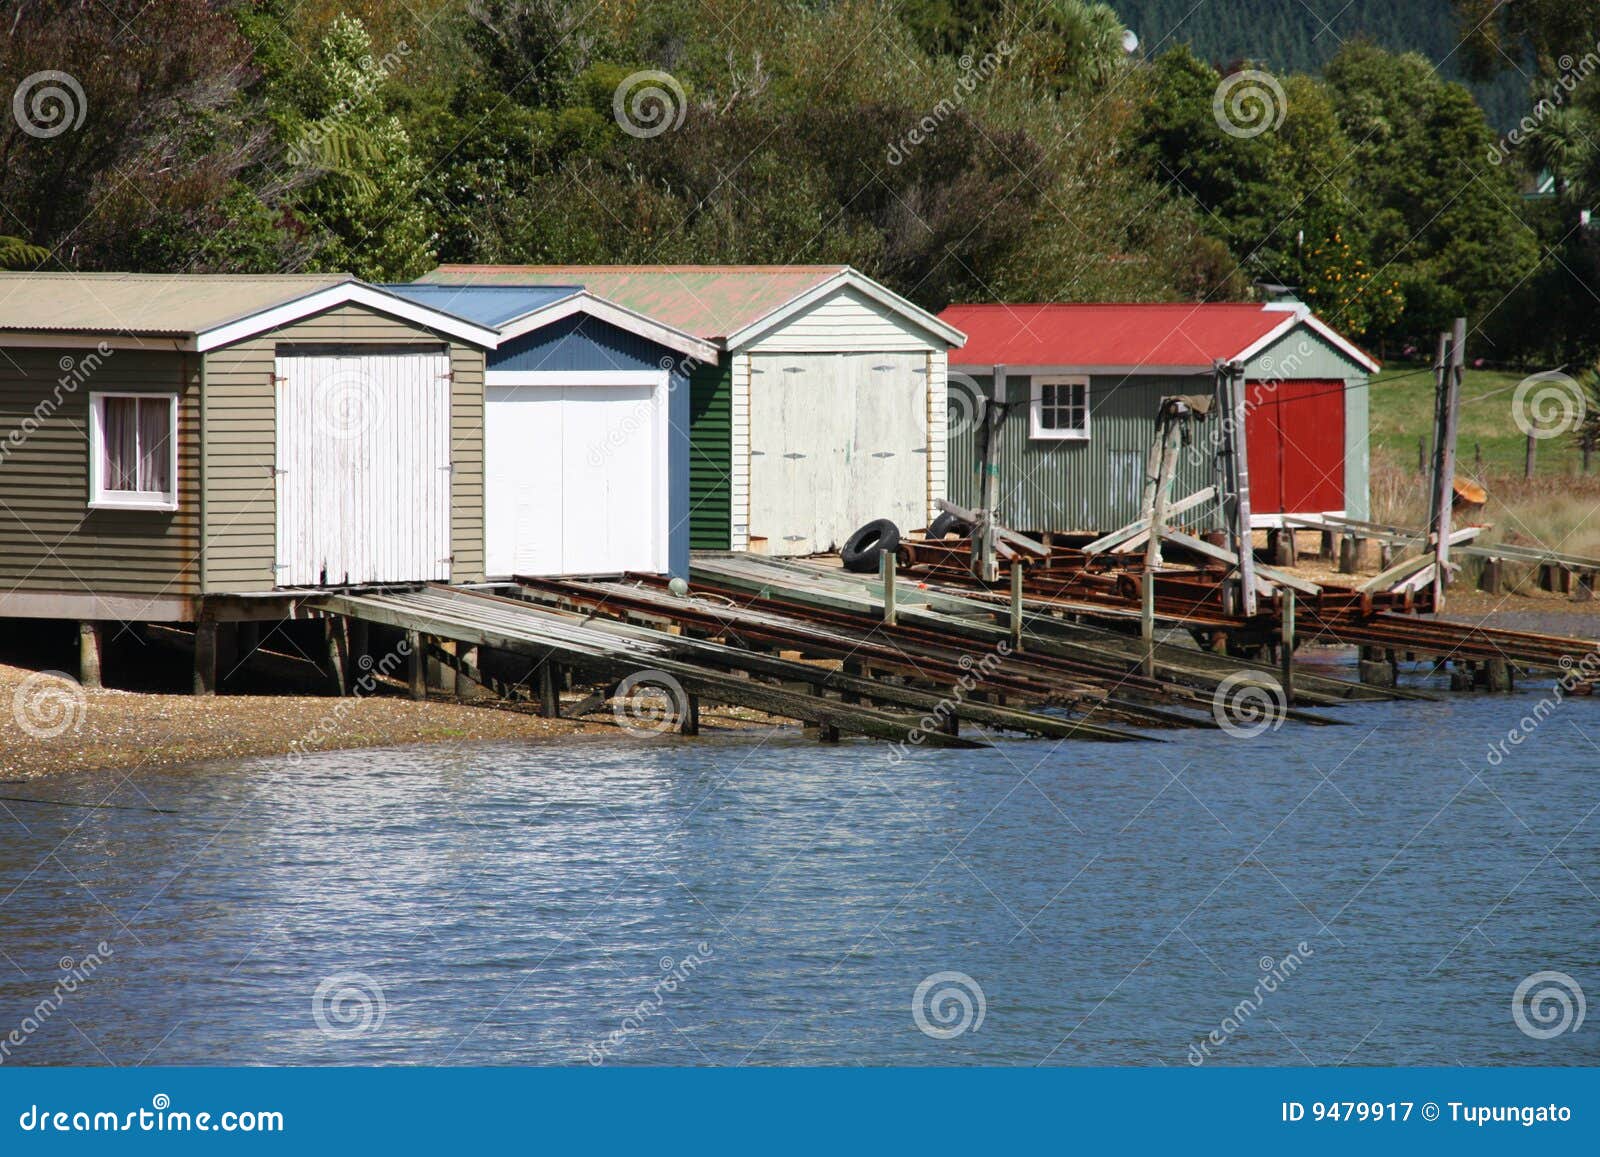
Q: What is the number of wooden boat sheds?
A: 4